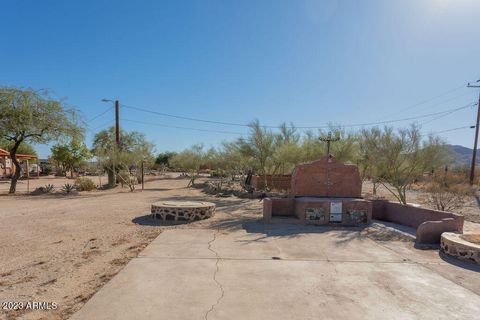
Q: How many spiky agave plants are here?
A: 2